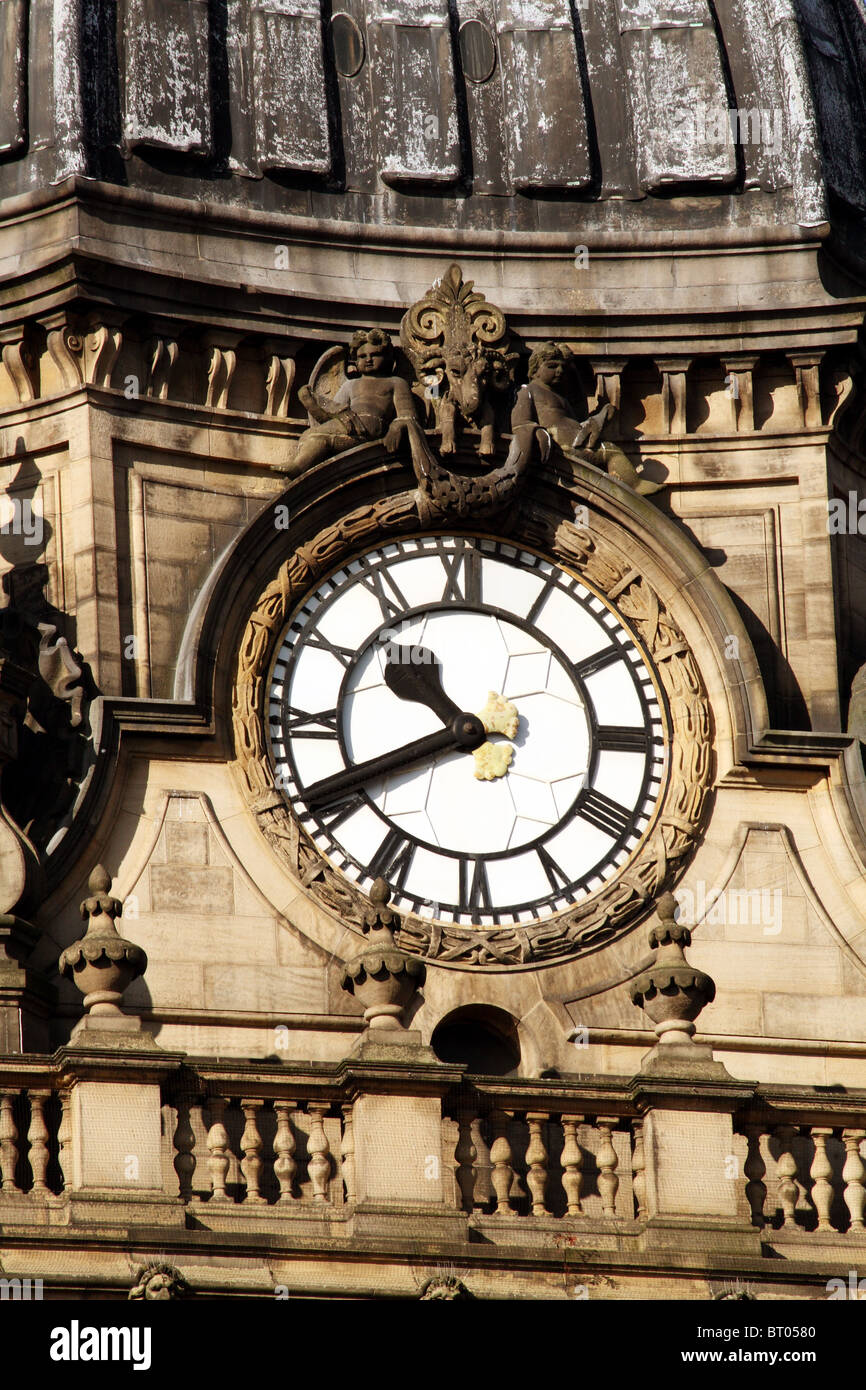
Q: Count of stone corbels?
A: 11